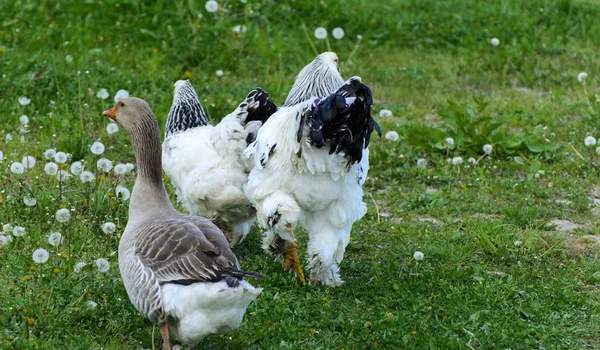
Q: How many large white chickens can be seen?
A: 2